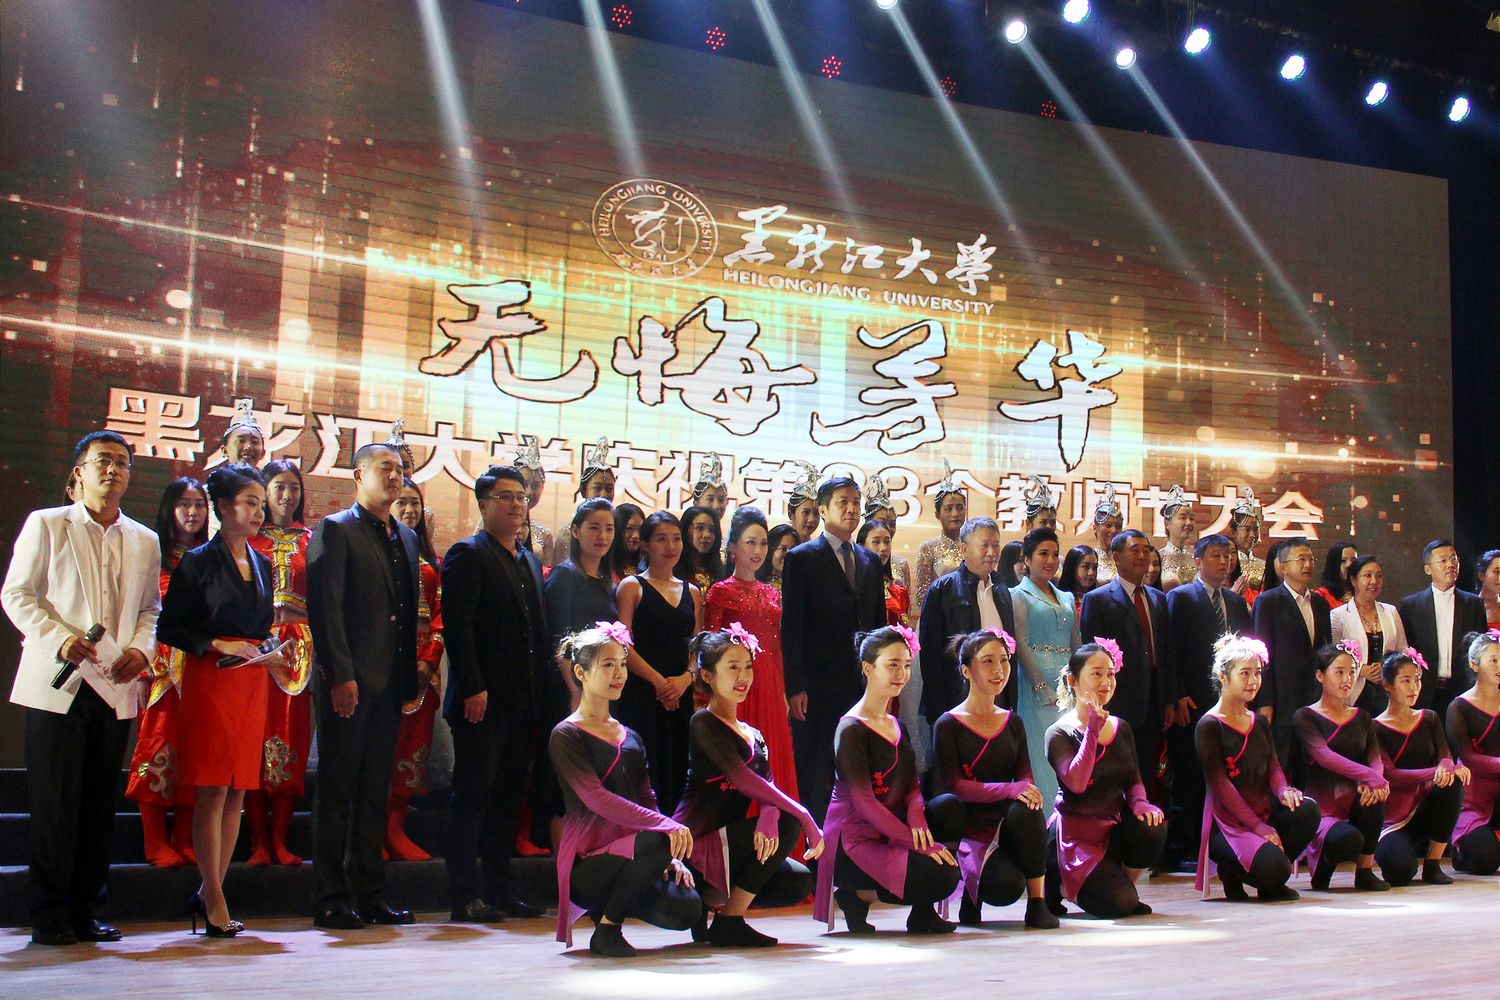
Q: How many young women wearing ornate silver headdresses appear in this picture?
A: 12